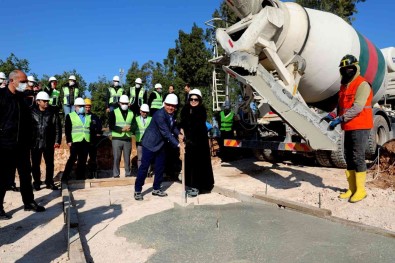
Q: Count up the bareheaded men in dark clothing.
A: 3